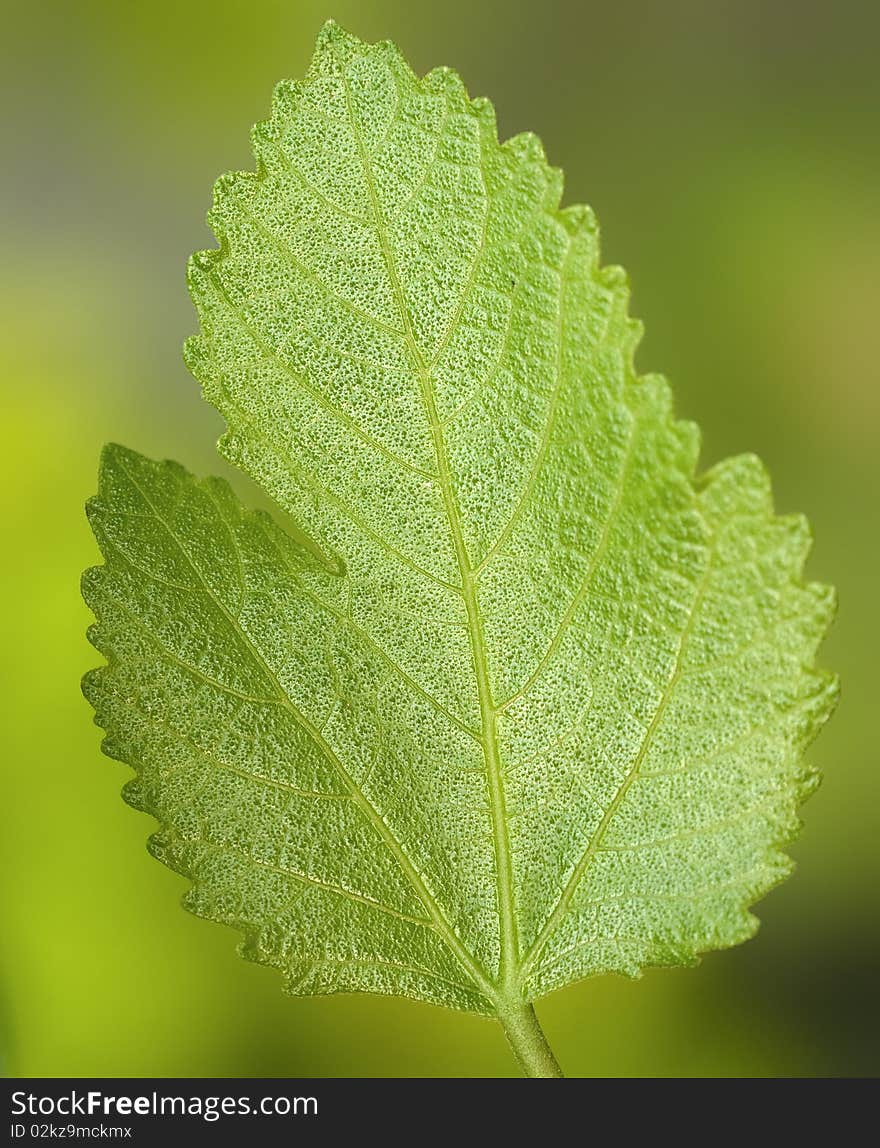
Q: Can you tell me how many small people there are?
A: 0